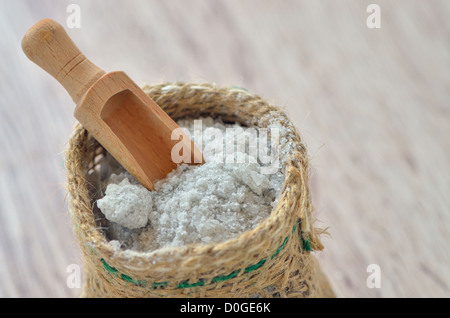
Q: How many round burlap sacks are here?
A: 1